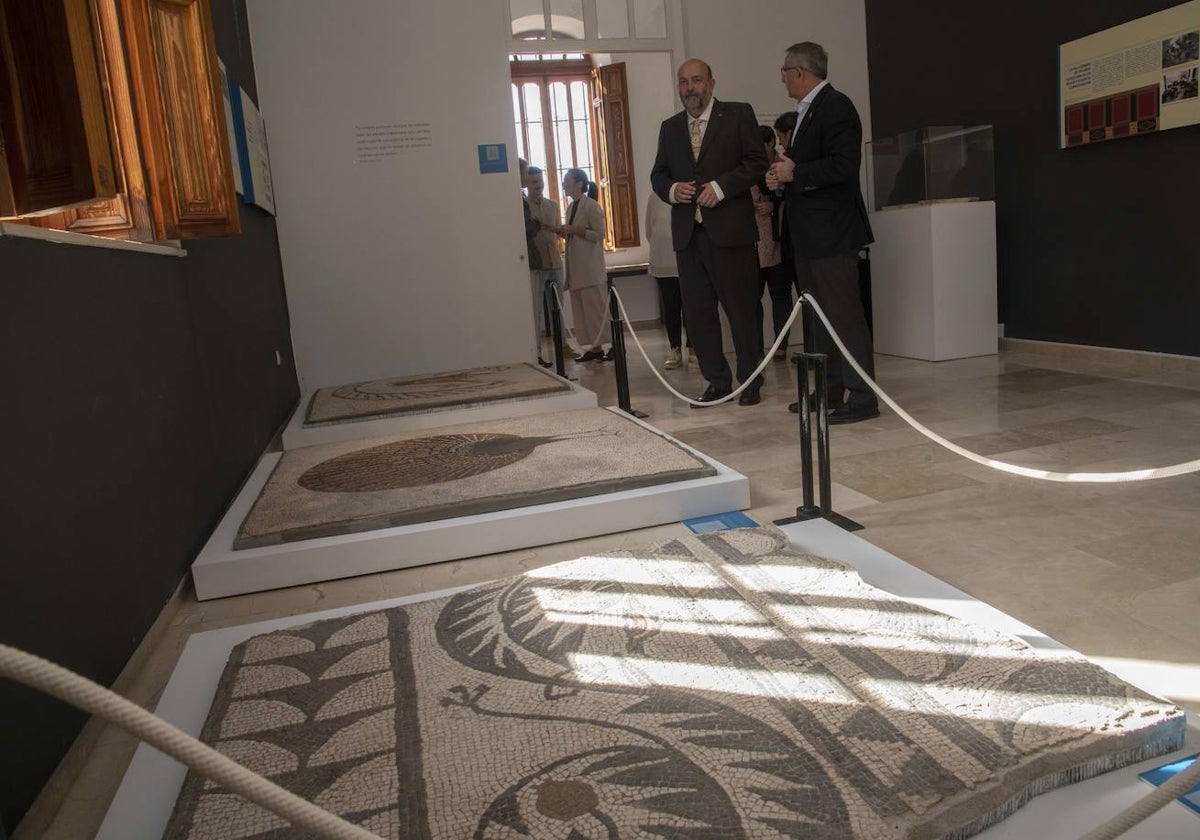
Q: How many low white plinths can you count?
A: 3